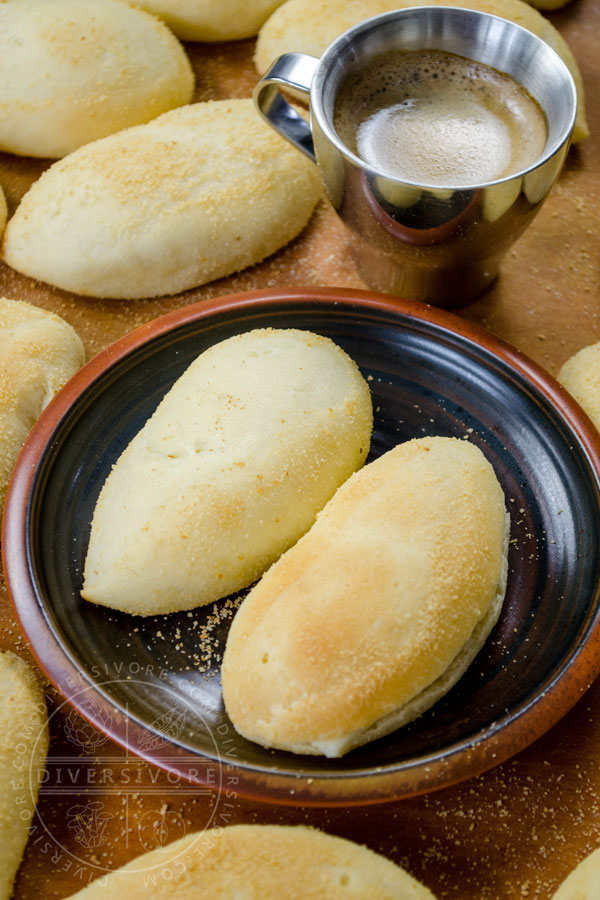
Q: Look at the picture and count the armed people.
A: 0